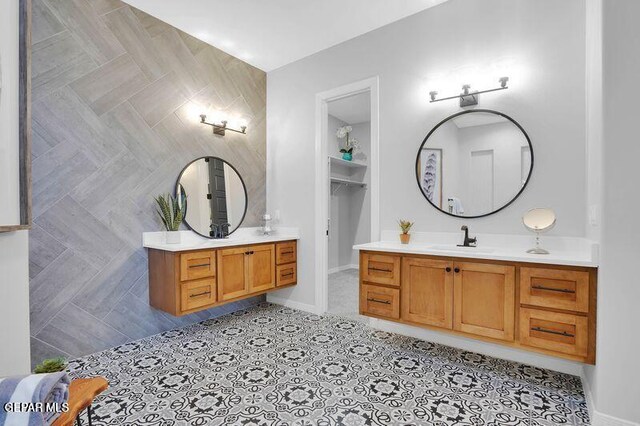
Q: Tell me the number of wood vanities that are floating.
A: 2